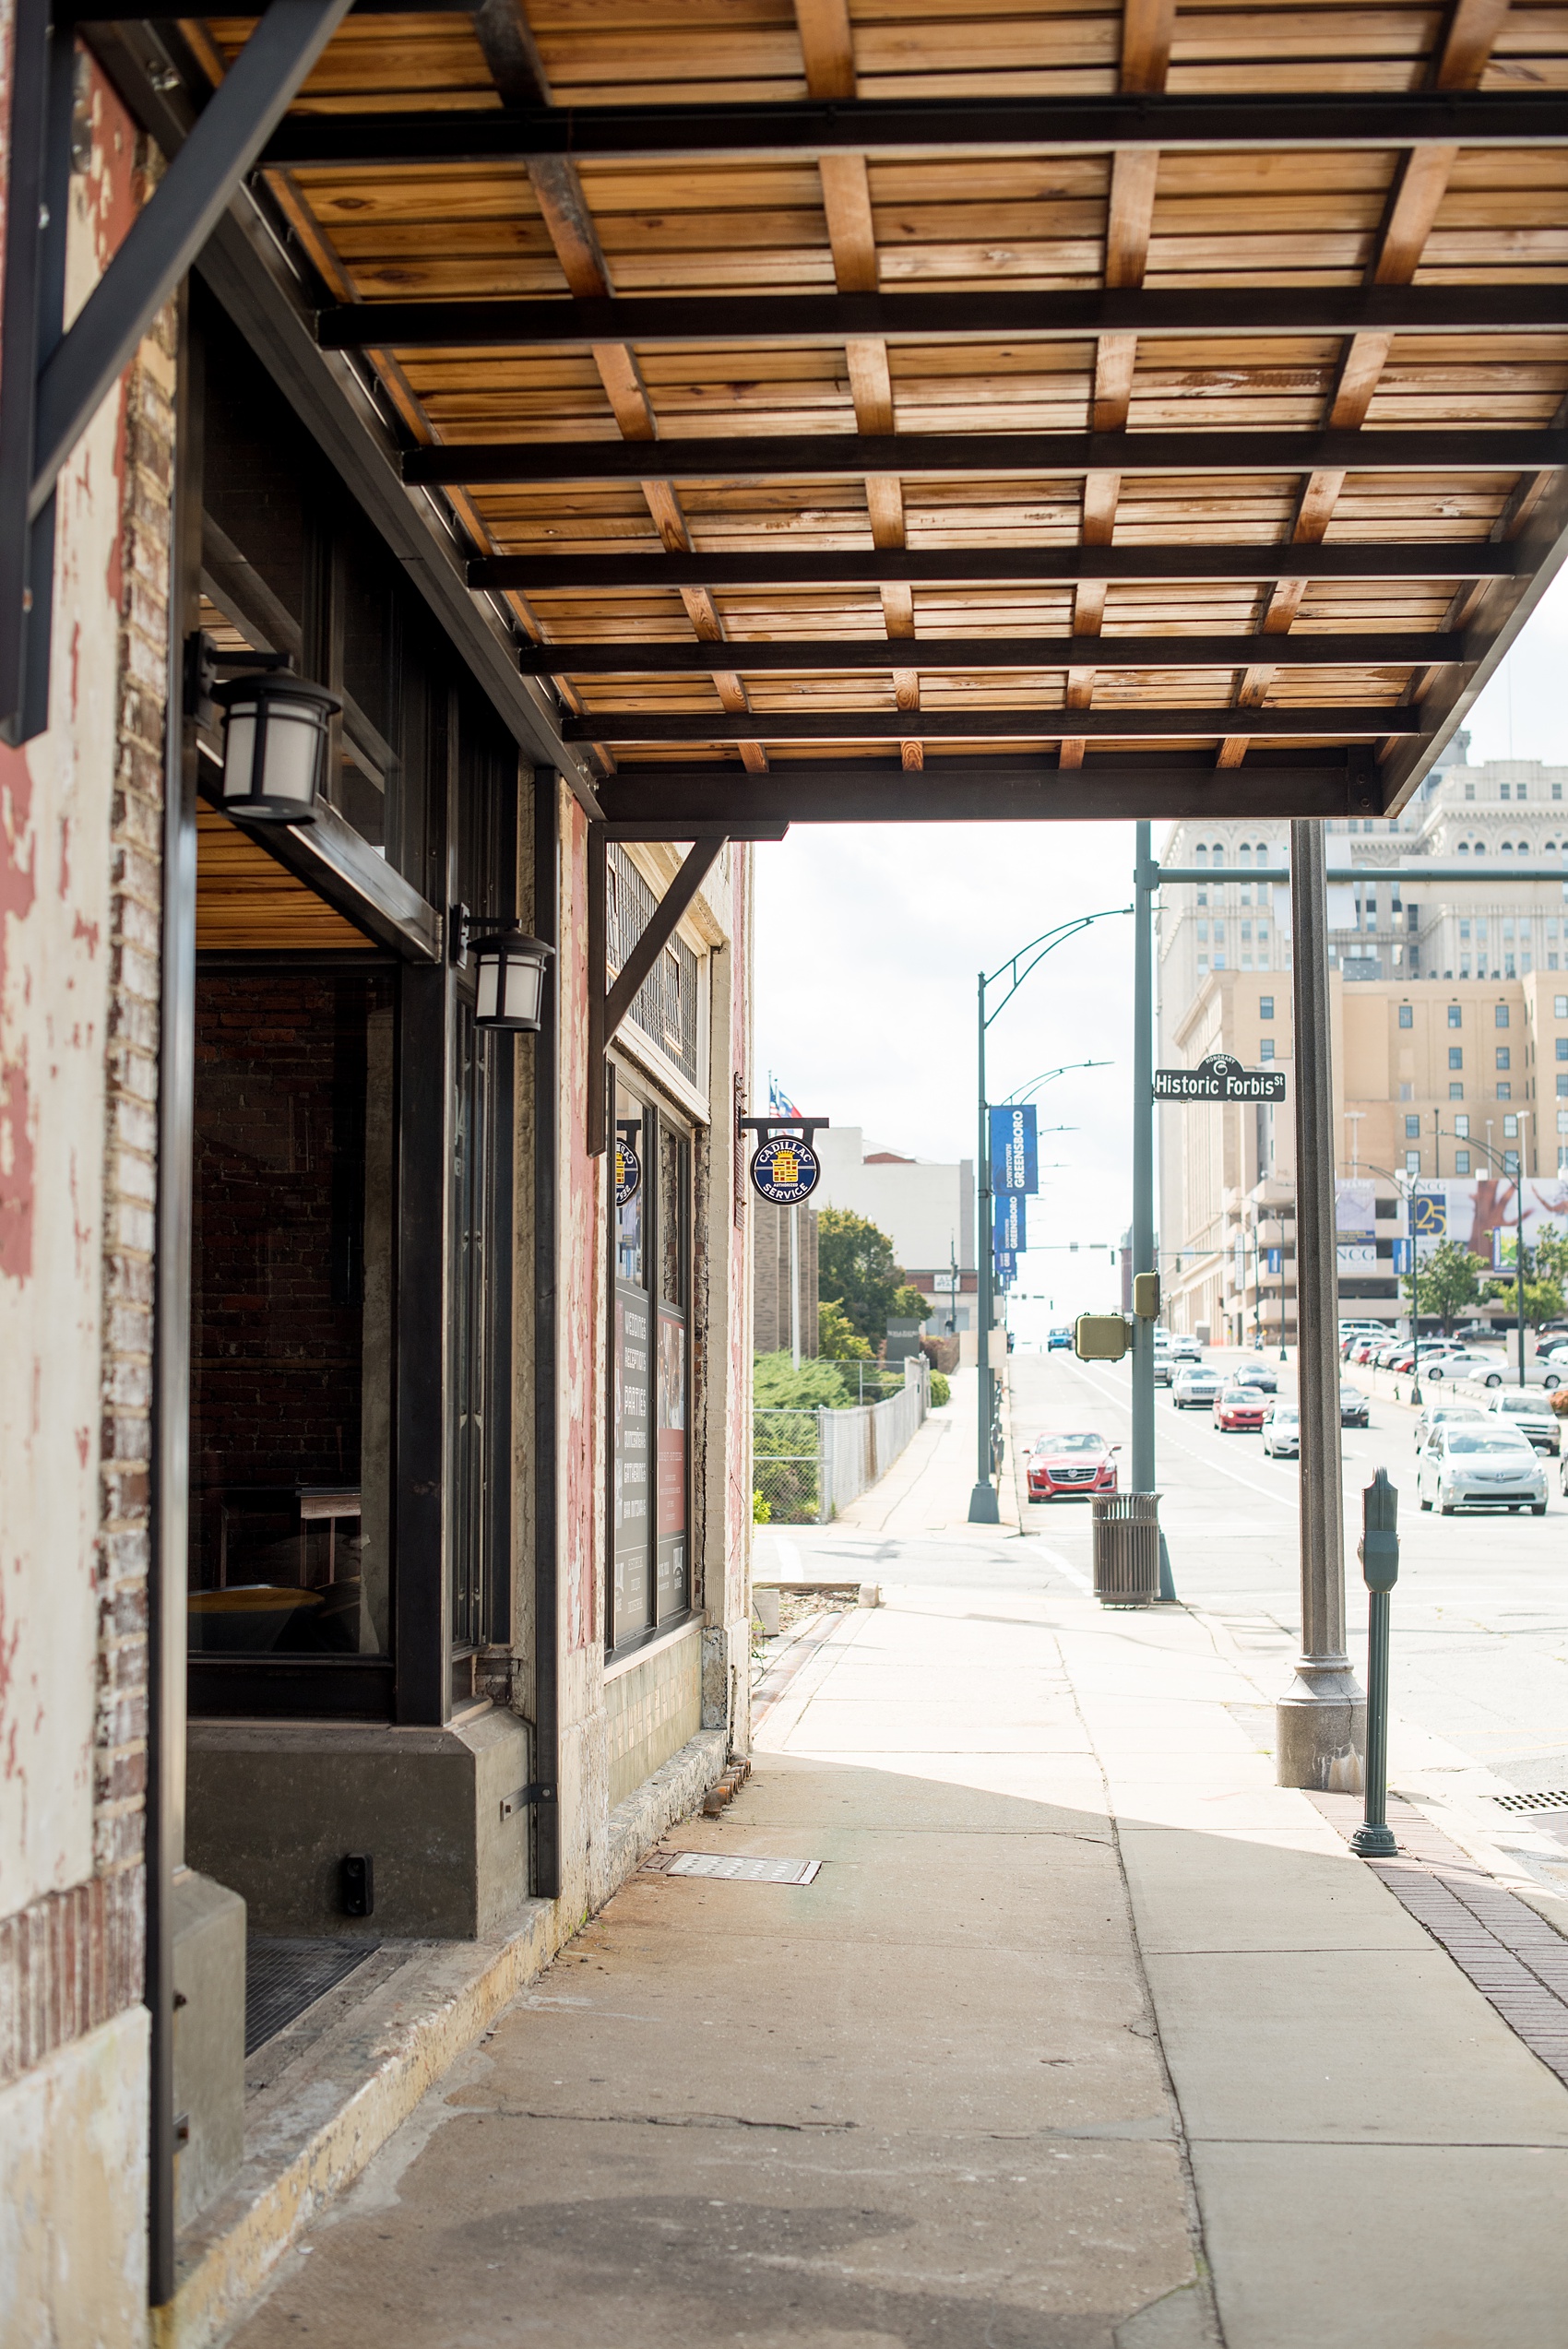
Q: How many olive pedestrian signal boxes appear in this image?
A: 2